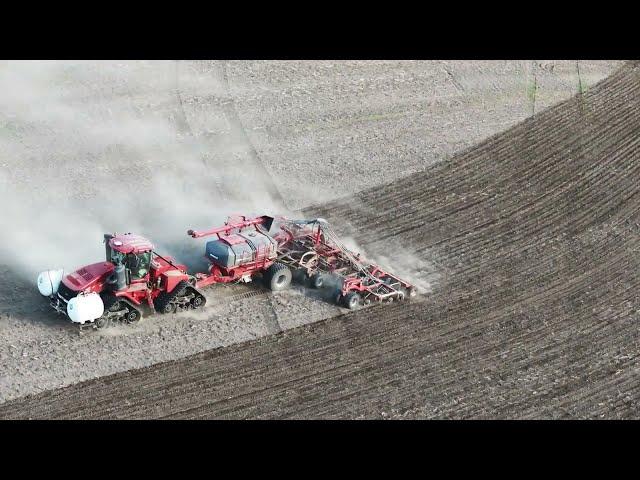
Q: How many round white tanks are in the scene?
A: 2